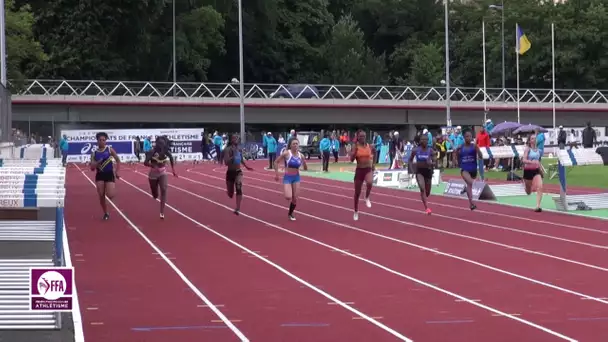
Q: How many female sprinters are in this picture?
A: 8